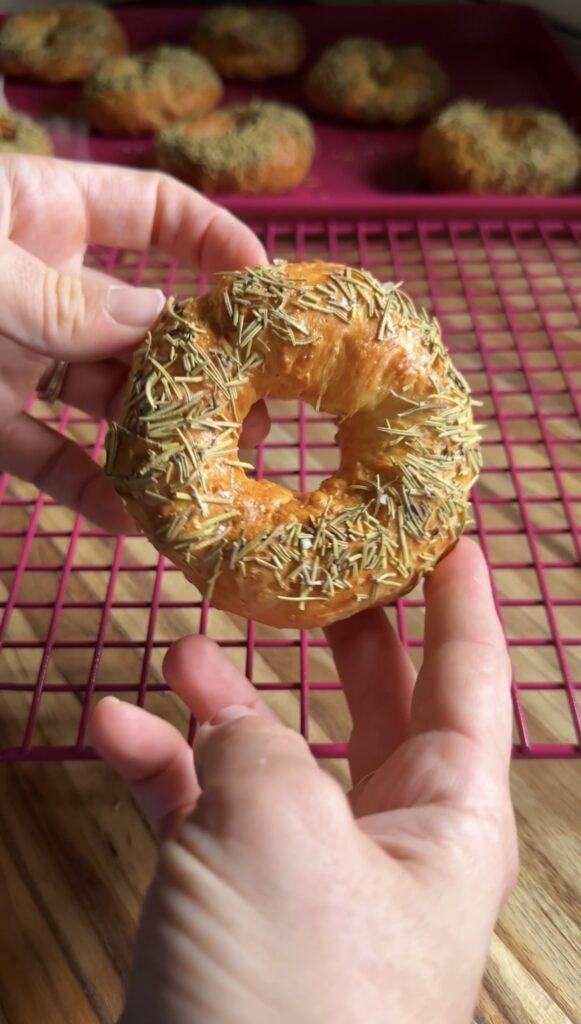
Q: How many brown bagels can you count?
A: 8